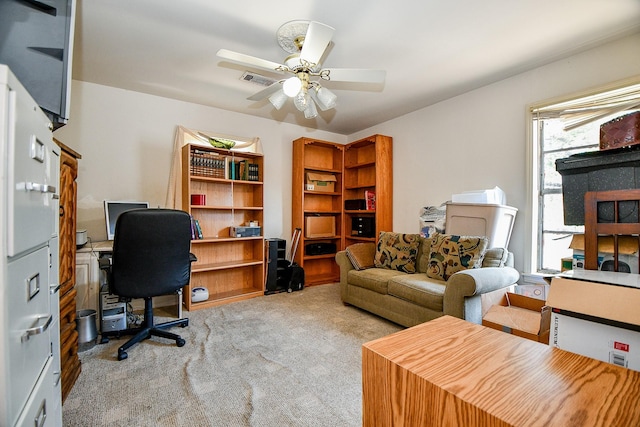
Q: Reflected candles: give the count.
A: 0